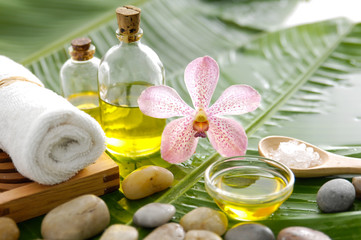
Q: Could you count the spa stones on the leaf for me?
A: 12